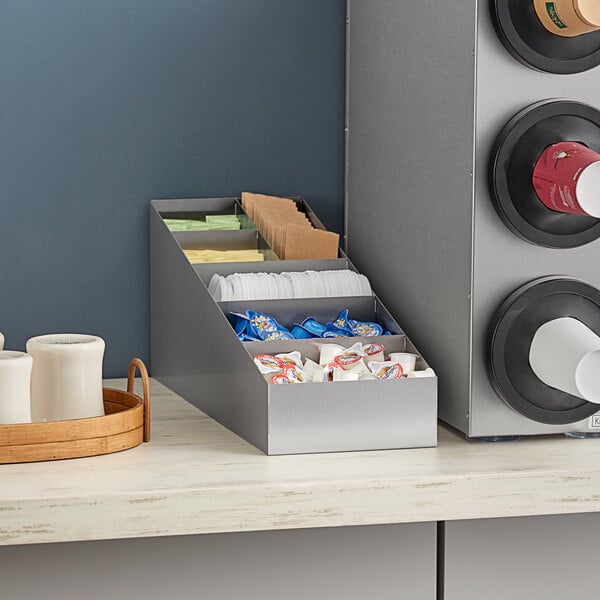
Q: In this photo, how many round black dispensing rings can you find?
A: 3